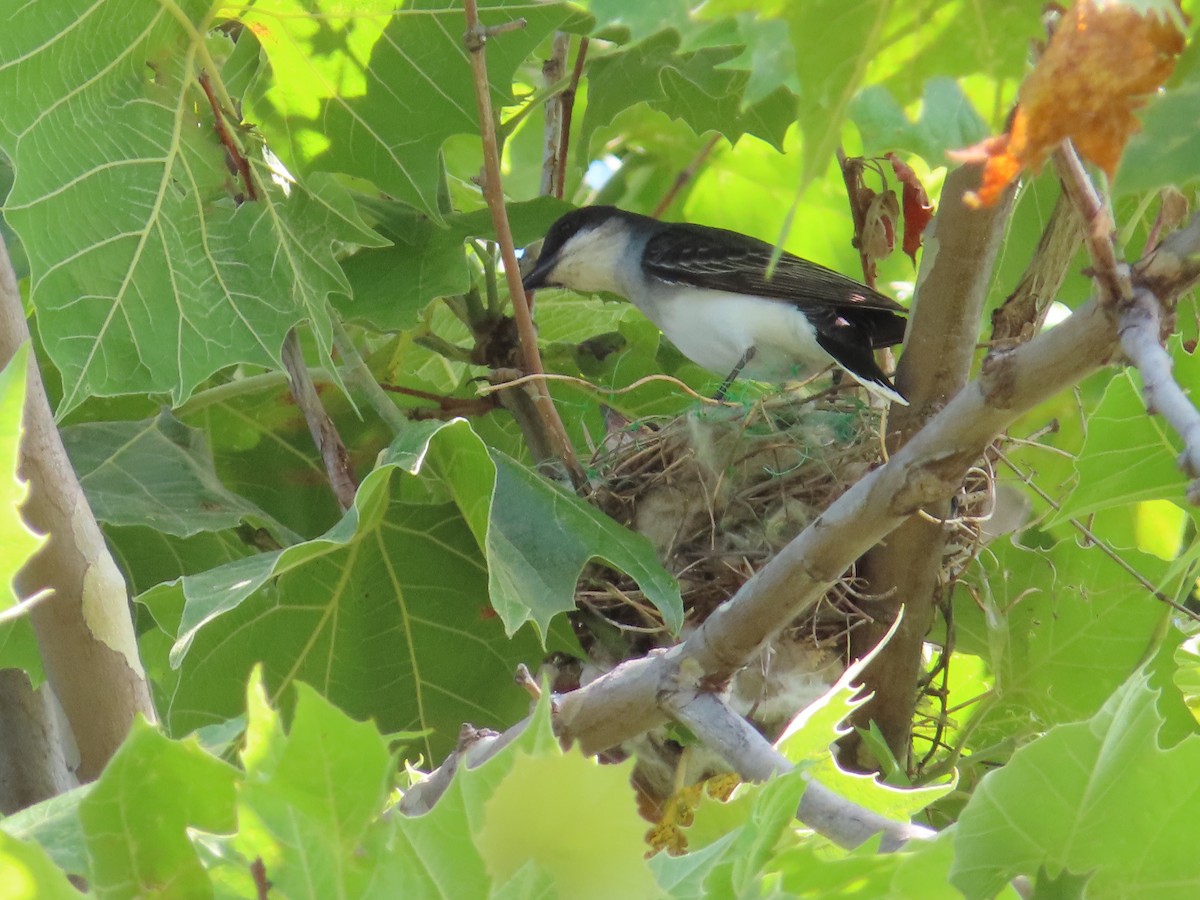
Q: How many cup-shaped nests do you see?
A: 1